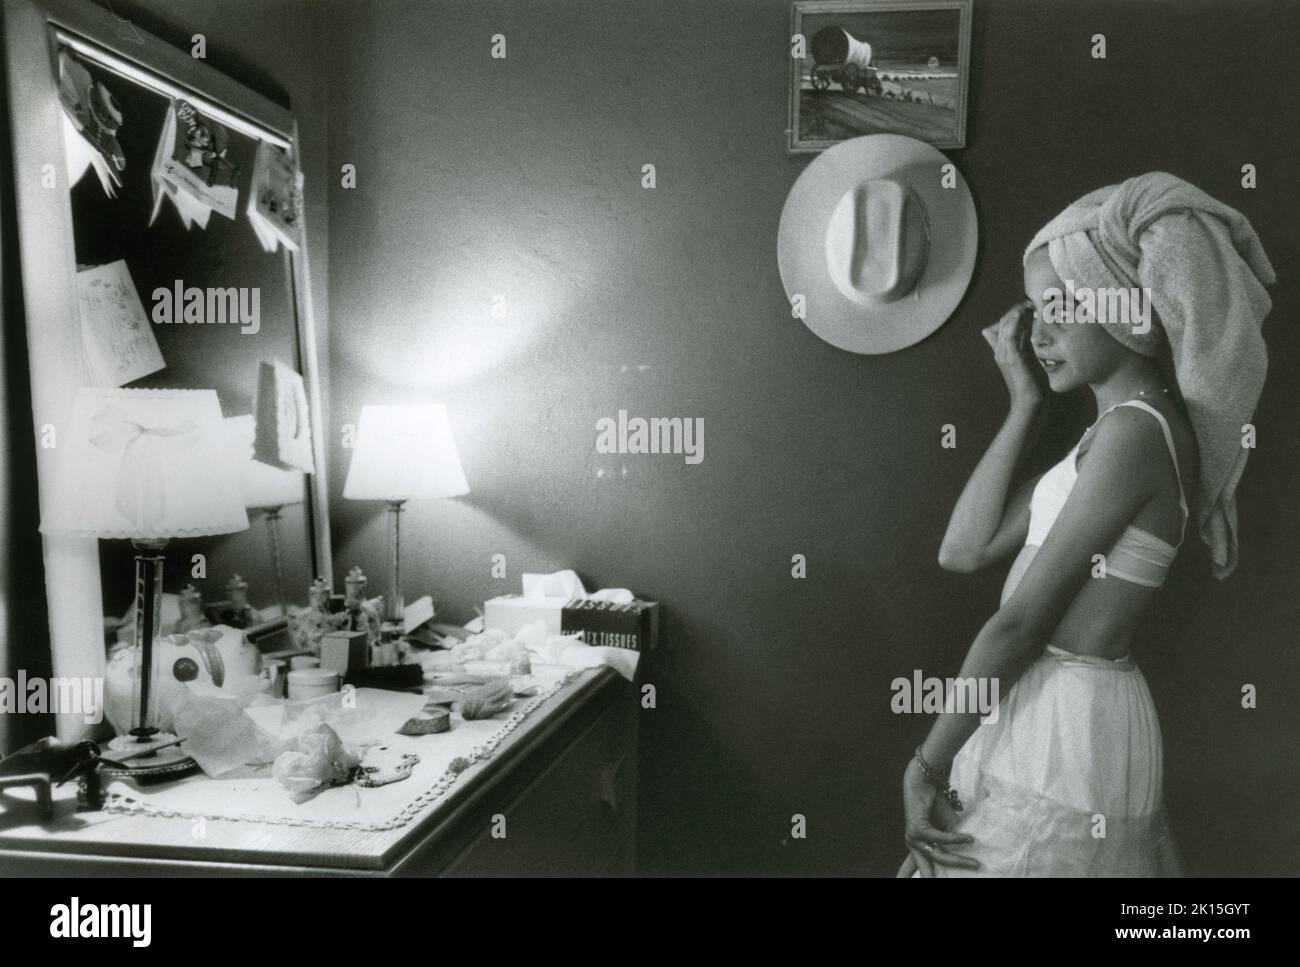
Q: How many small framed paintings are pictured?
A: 1